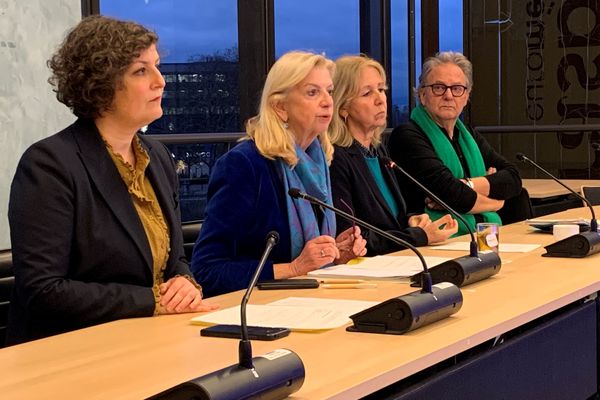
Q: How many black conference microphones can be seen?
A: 4